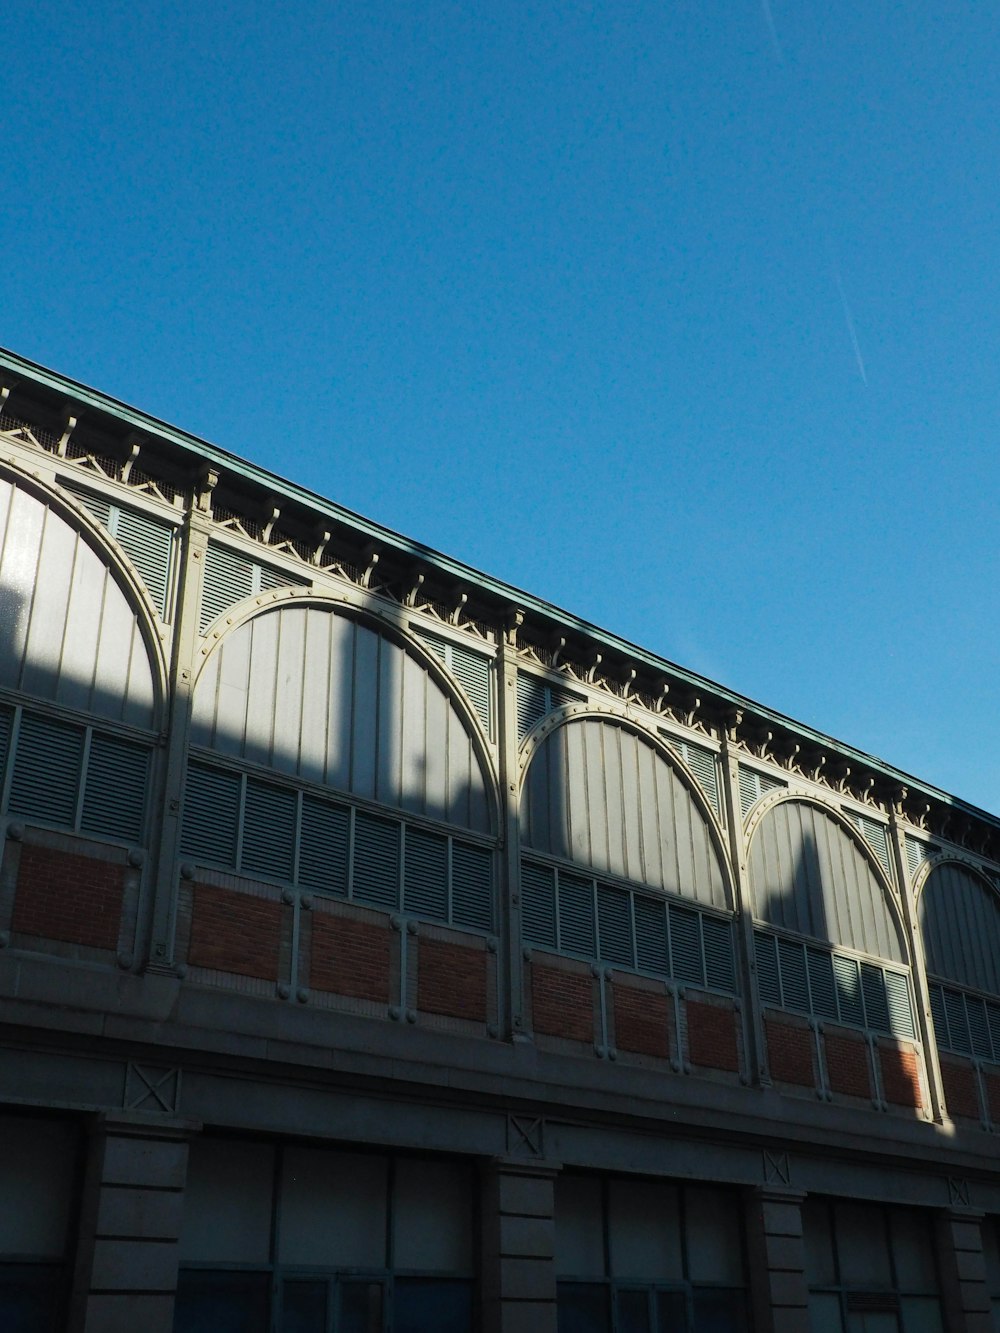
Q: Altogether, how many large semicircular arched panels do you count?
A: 5